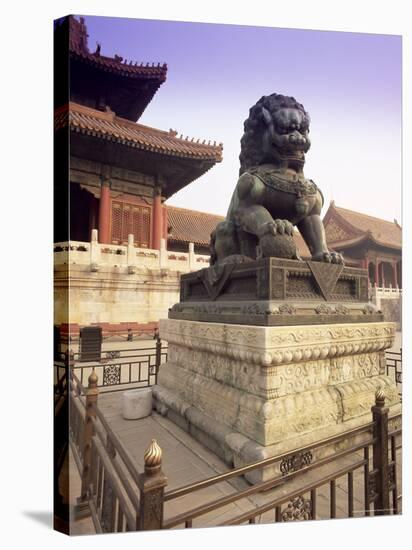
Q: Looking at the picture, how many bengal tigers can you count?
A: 0